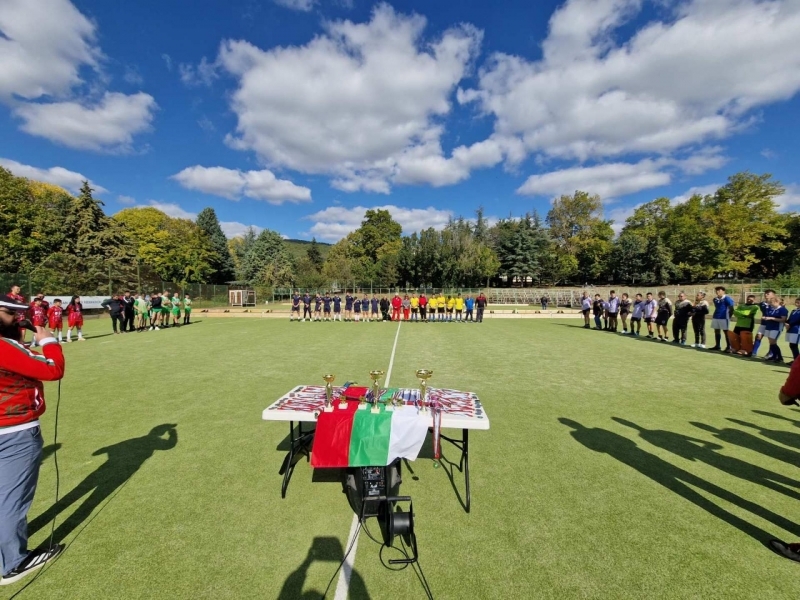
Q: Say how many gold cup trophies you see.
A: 3